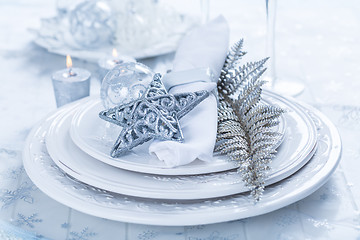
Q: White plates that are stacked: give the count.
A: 3